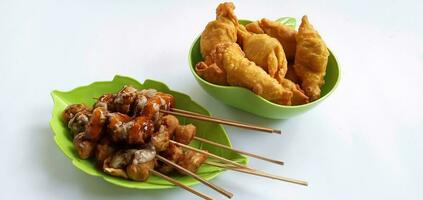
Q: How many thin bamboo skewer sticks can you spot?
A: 7